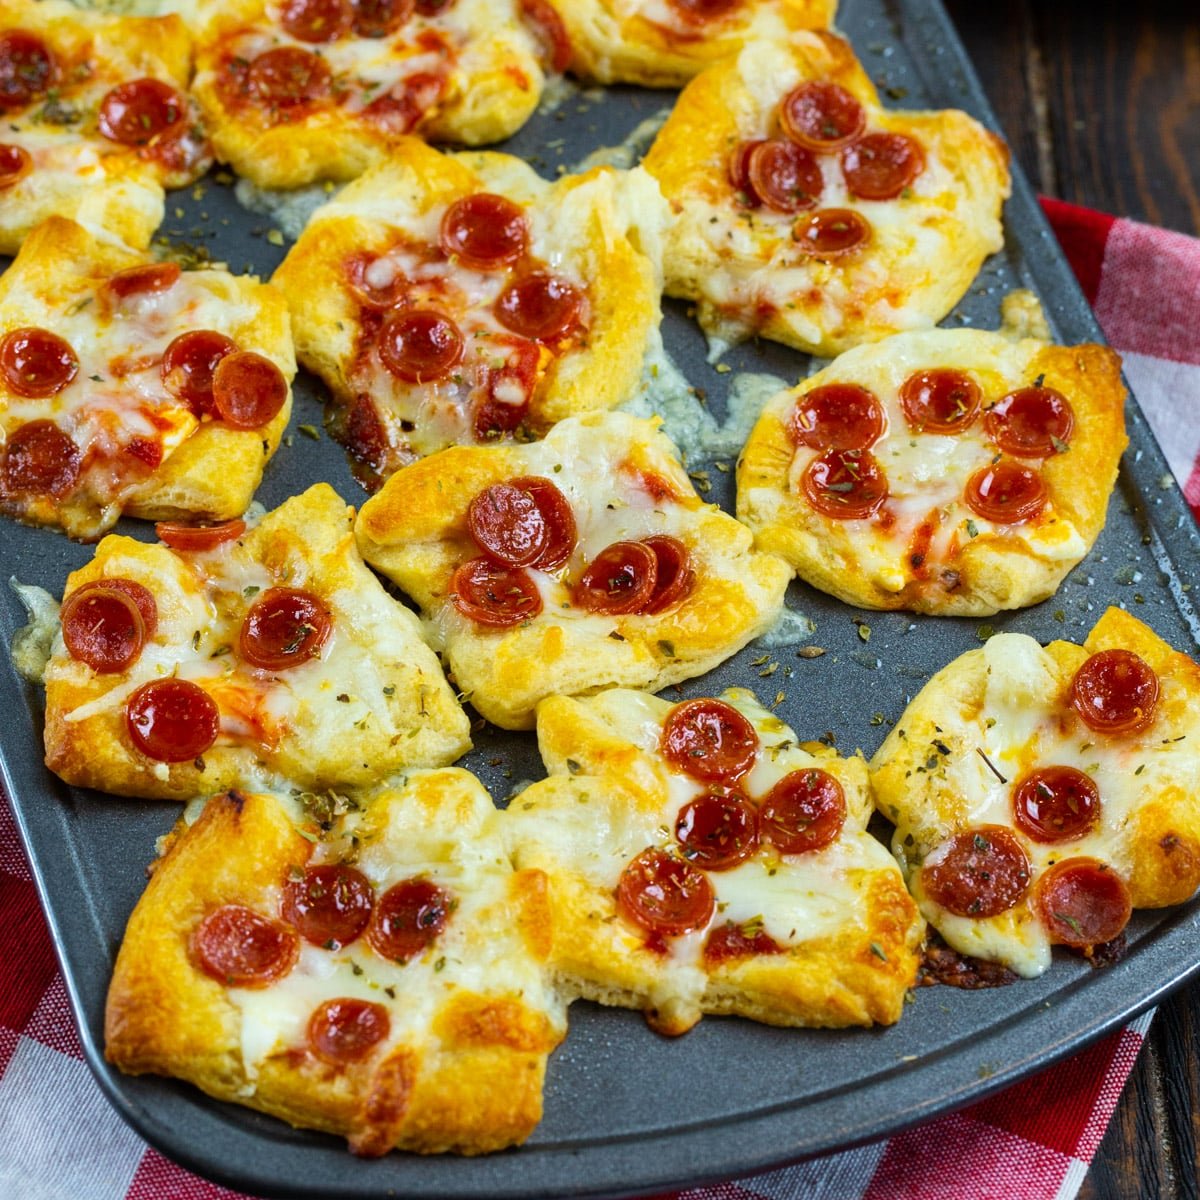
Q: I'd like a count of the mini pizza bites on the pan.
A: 12